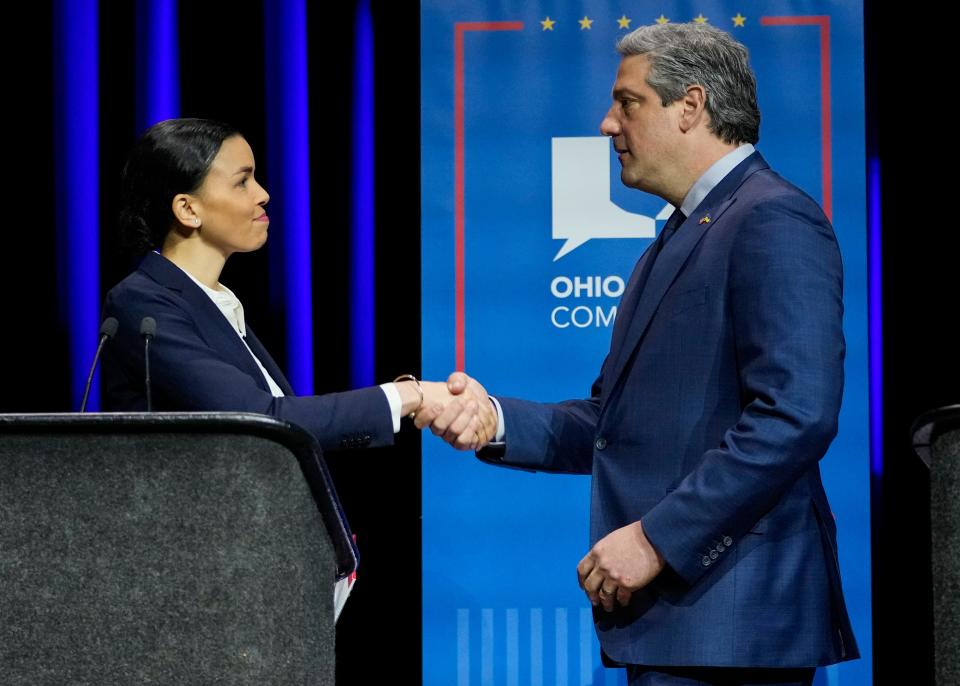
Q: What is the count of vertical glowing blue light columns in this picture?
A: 5